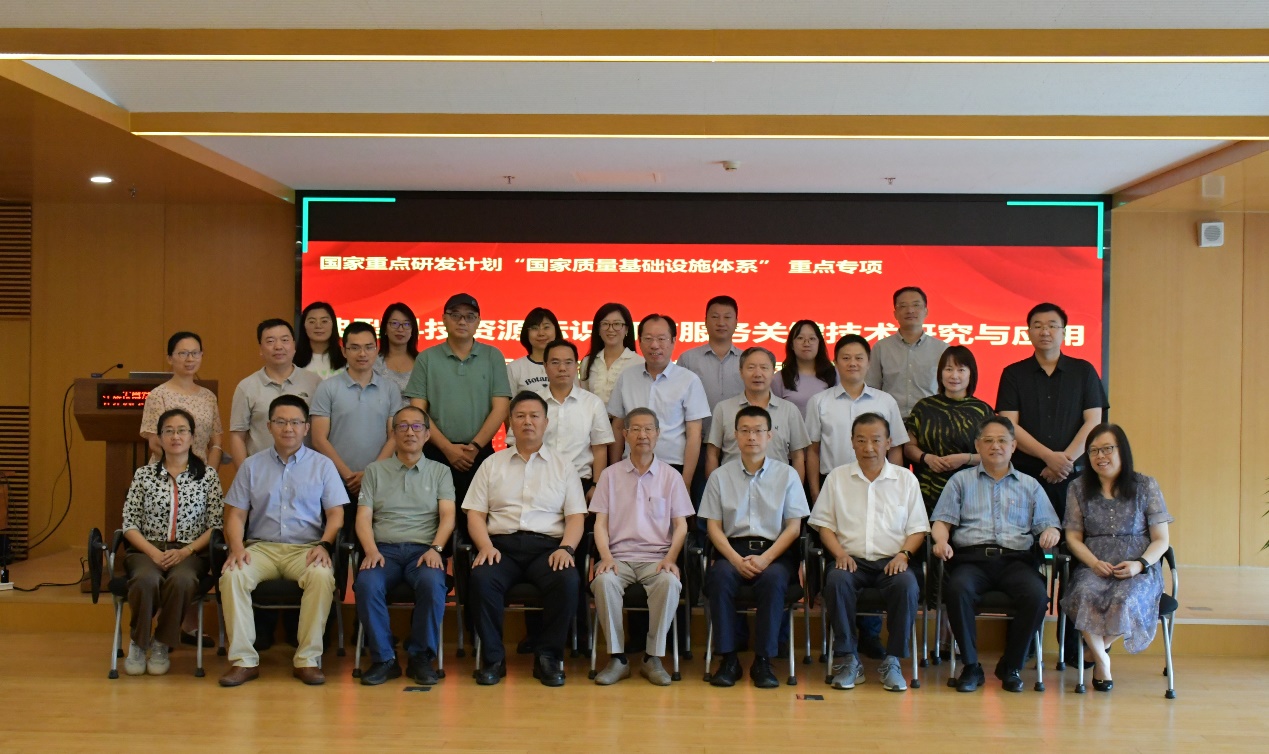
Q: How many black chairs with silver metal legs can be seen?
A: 9